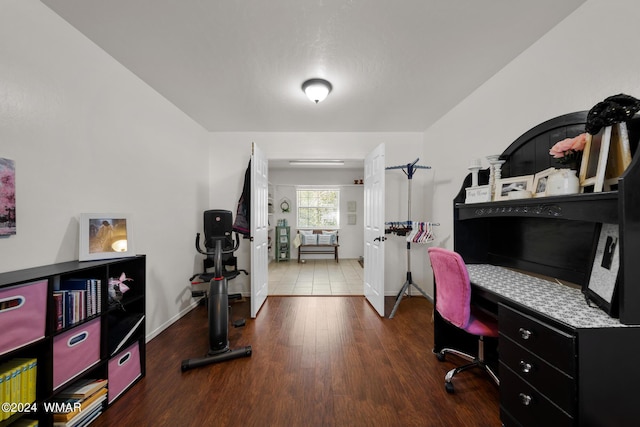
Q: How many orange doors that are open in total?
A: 0